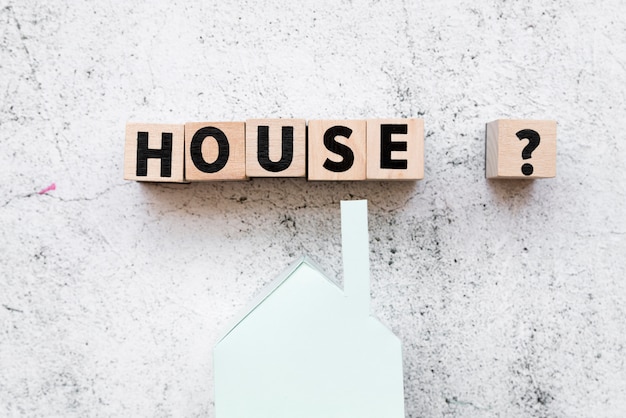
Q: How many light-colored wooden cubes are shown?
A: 6